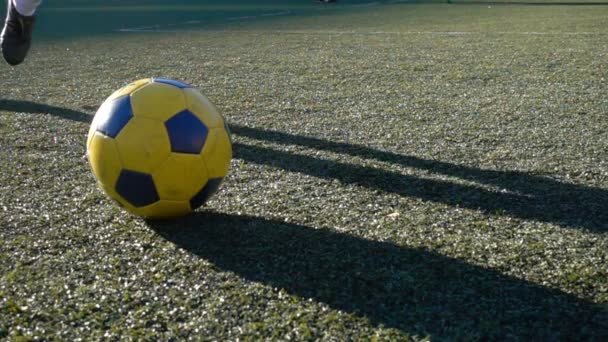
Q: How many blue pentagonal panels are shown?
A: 5